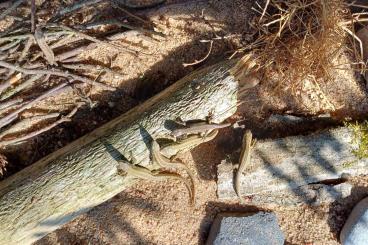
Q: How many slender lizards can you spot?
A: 5